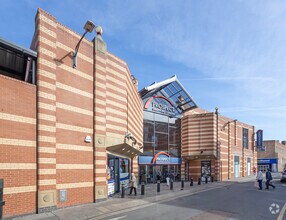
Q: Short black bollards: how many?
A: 9